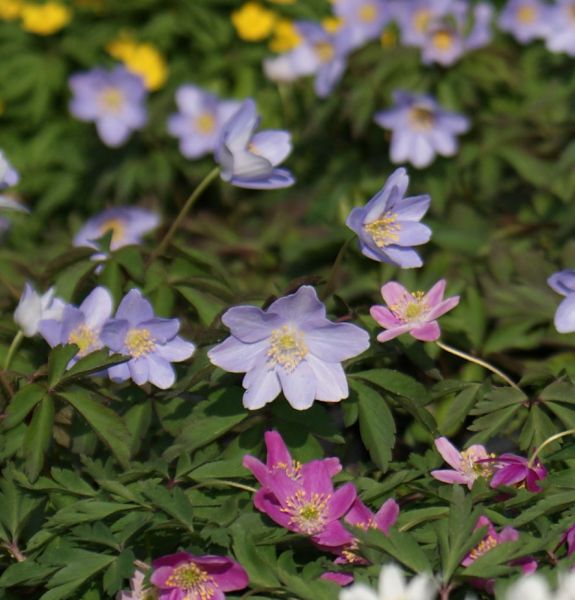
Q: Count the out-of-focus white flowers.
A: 2